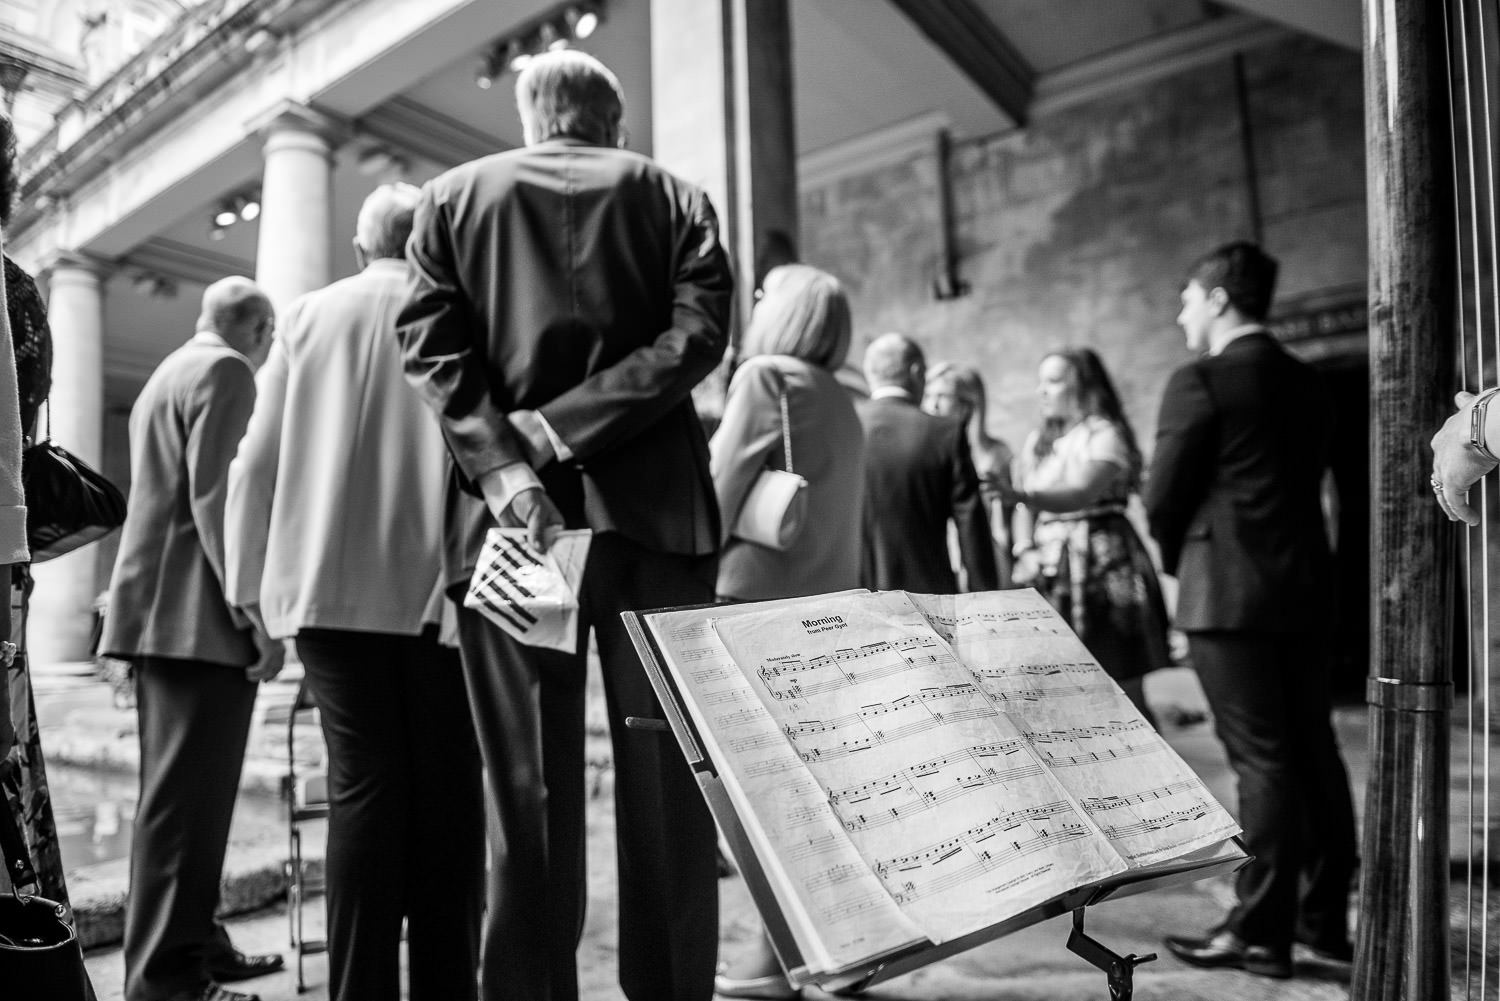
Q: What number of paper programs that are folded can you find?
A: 1